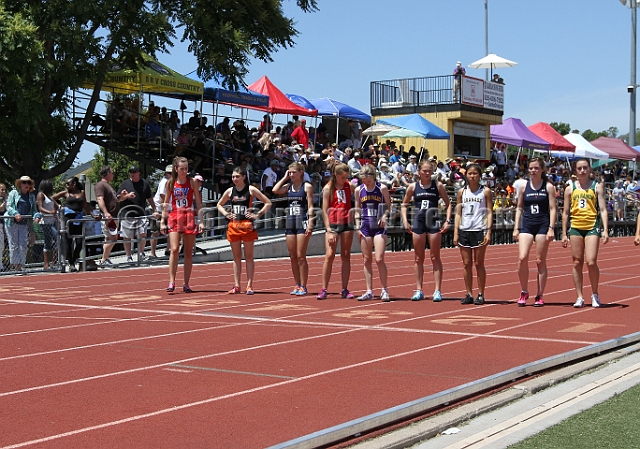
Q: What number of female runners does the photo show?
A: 9